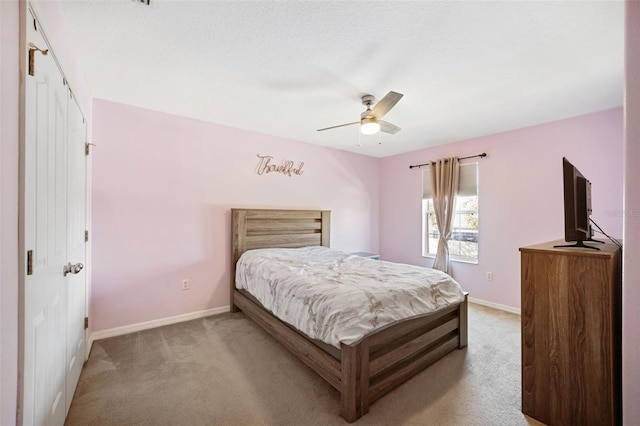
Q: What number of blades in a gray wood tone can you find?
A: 3